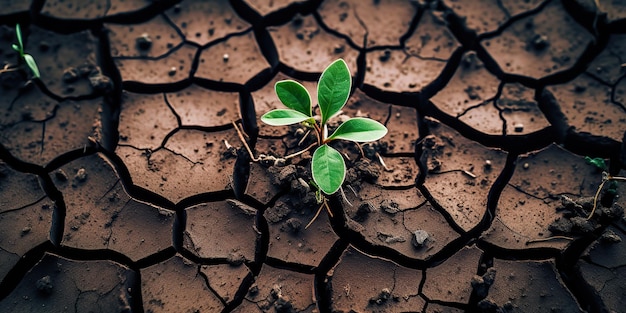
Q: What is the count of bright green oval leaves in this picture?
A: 5